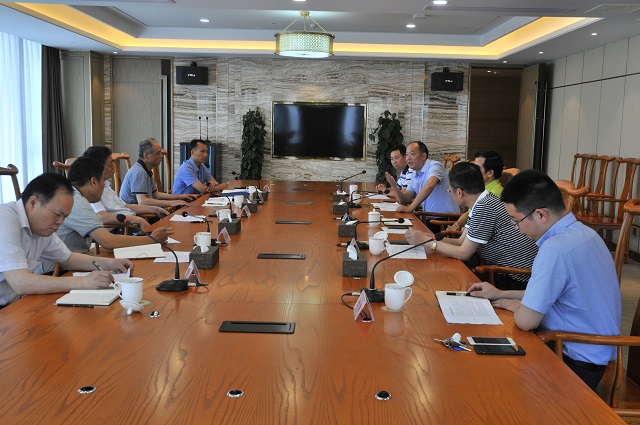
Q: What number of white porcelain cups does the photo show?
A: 10